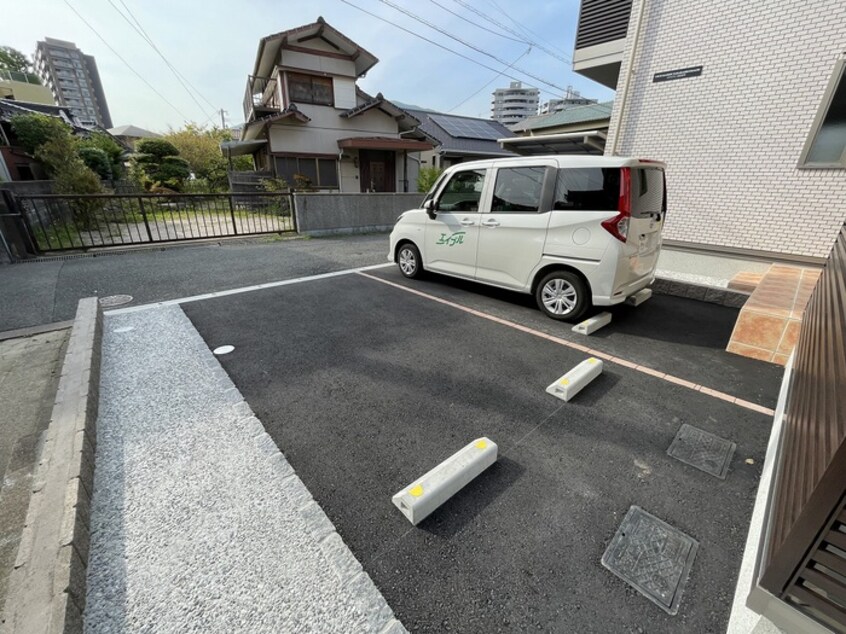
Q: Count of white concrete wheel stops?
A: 4